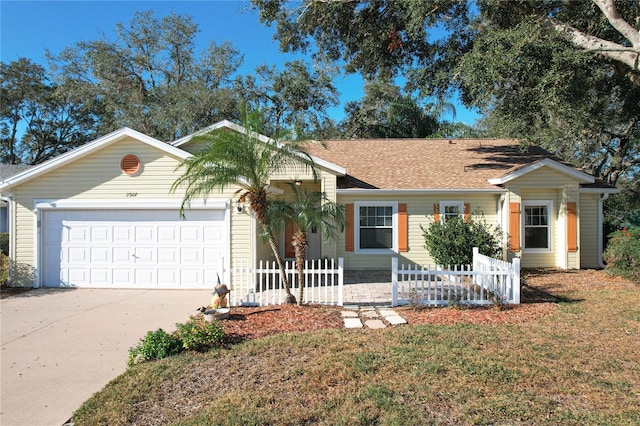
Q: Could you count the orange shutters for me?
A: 6